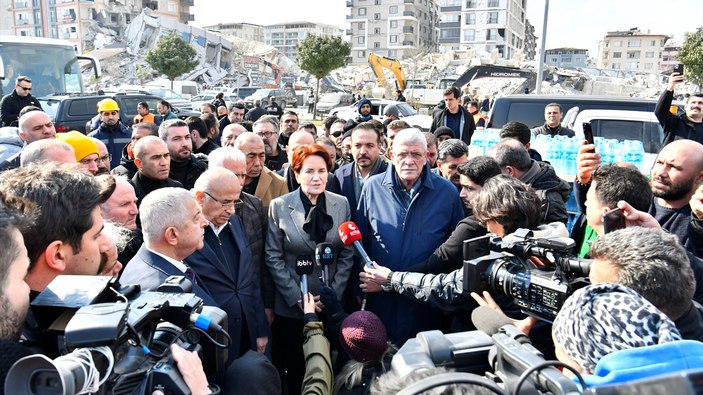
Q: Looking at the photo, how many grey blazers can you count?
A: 1